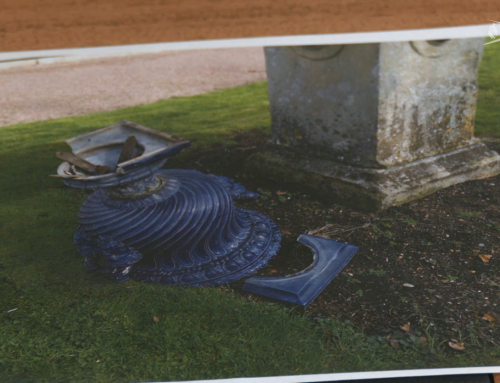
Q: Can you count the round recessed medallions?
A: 2